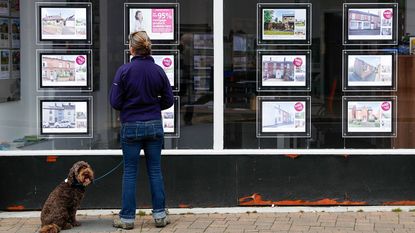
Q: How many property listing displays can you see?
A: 12